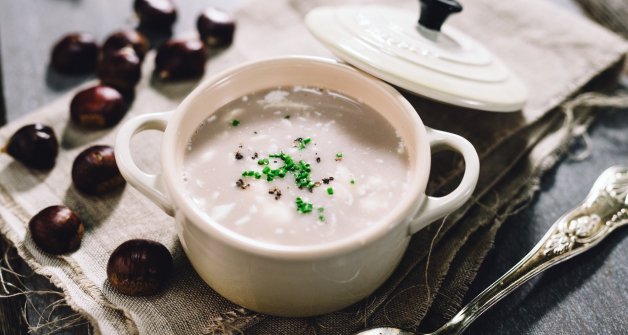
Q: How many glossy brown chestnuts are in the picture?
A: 11